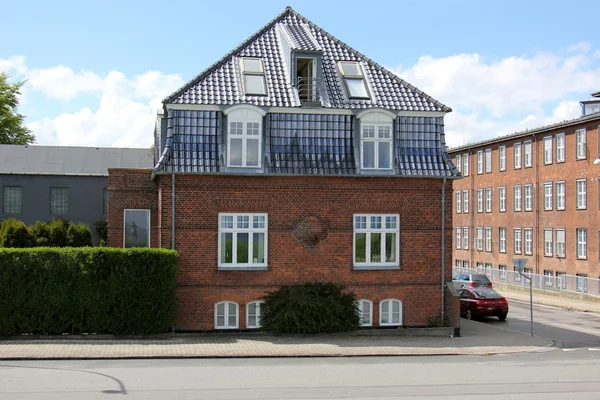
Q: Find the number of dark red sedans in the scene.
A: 1